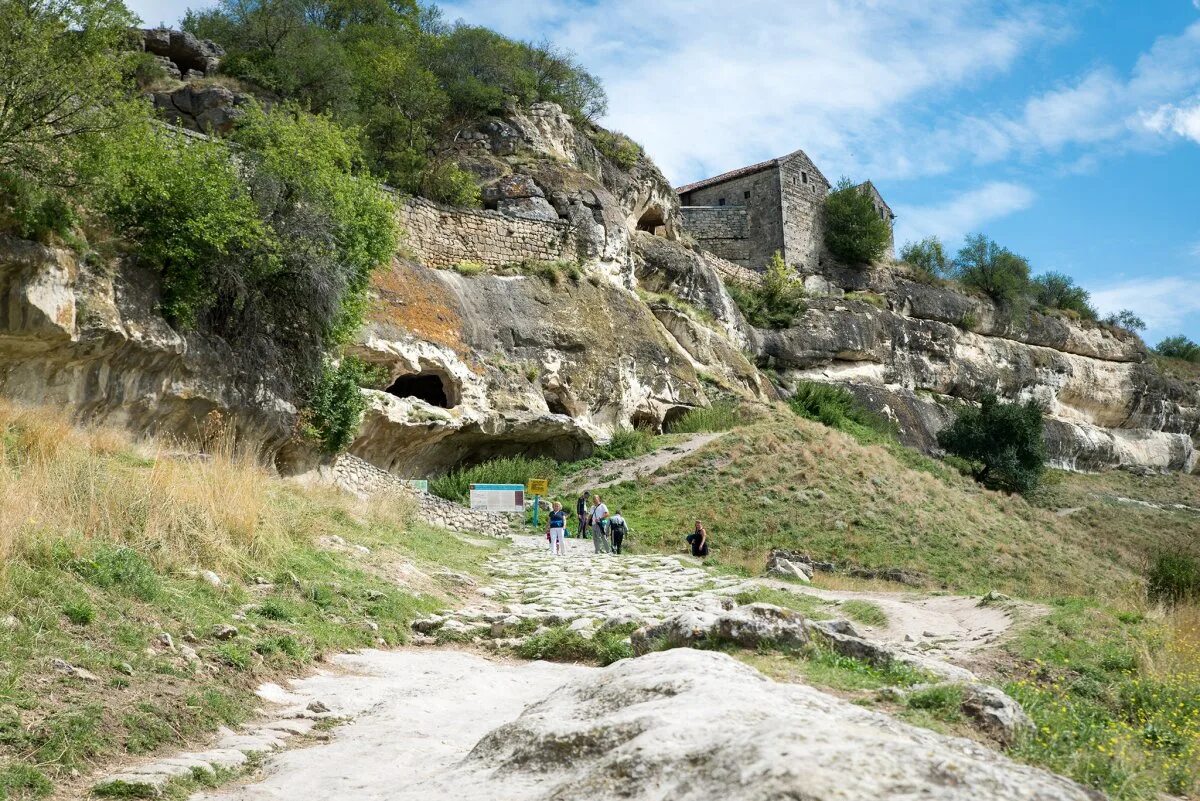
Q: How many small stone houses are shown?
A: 2